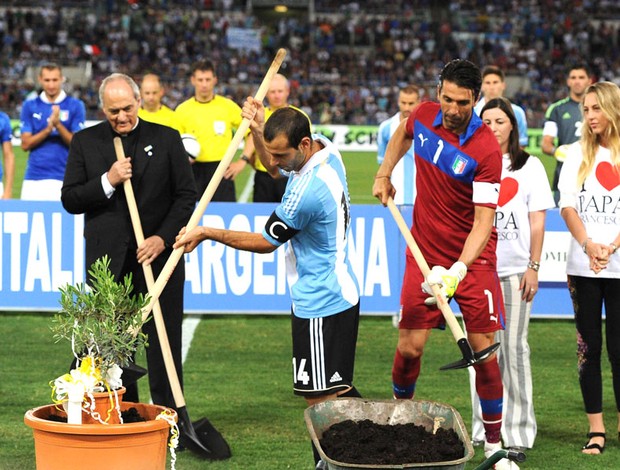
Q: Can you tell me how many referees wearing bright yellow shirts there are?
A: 3